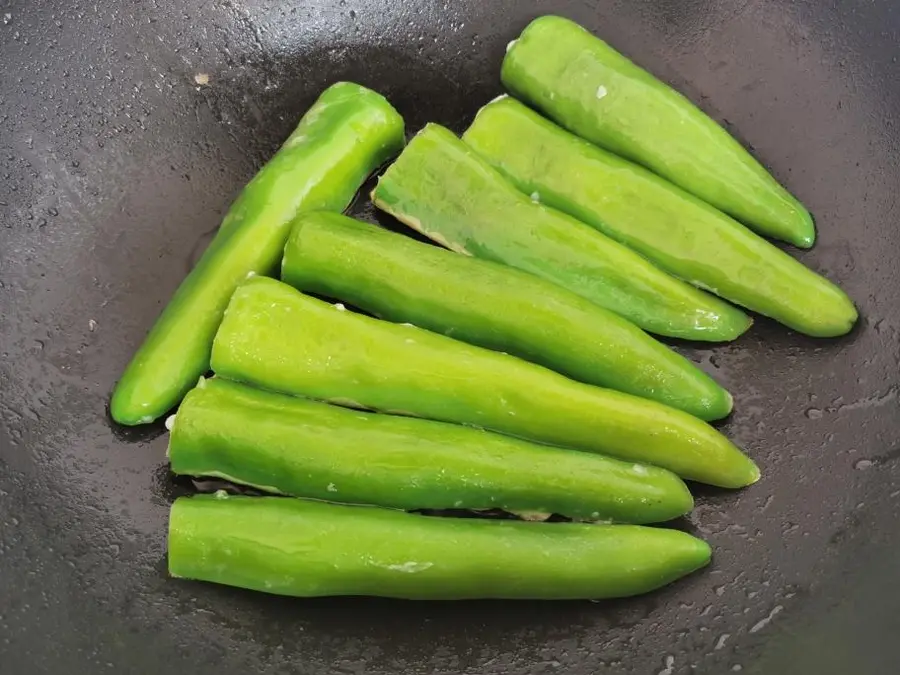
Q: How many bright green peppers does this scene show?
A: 8